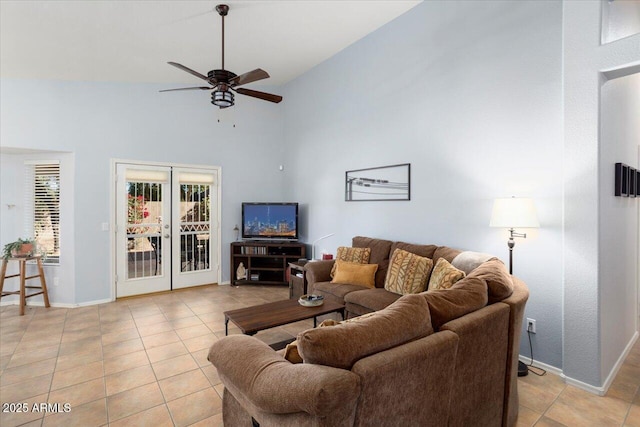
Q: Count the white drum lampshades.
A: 1